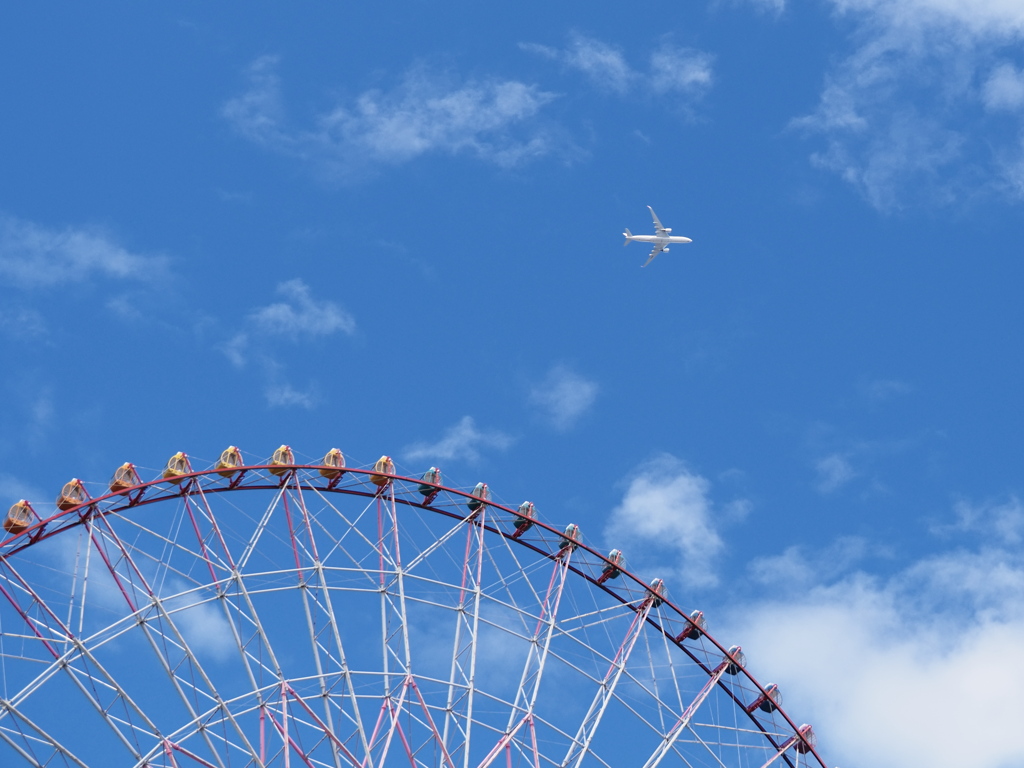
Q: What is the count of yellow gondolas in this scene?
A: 5